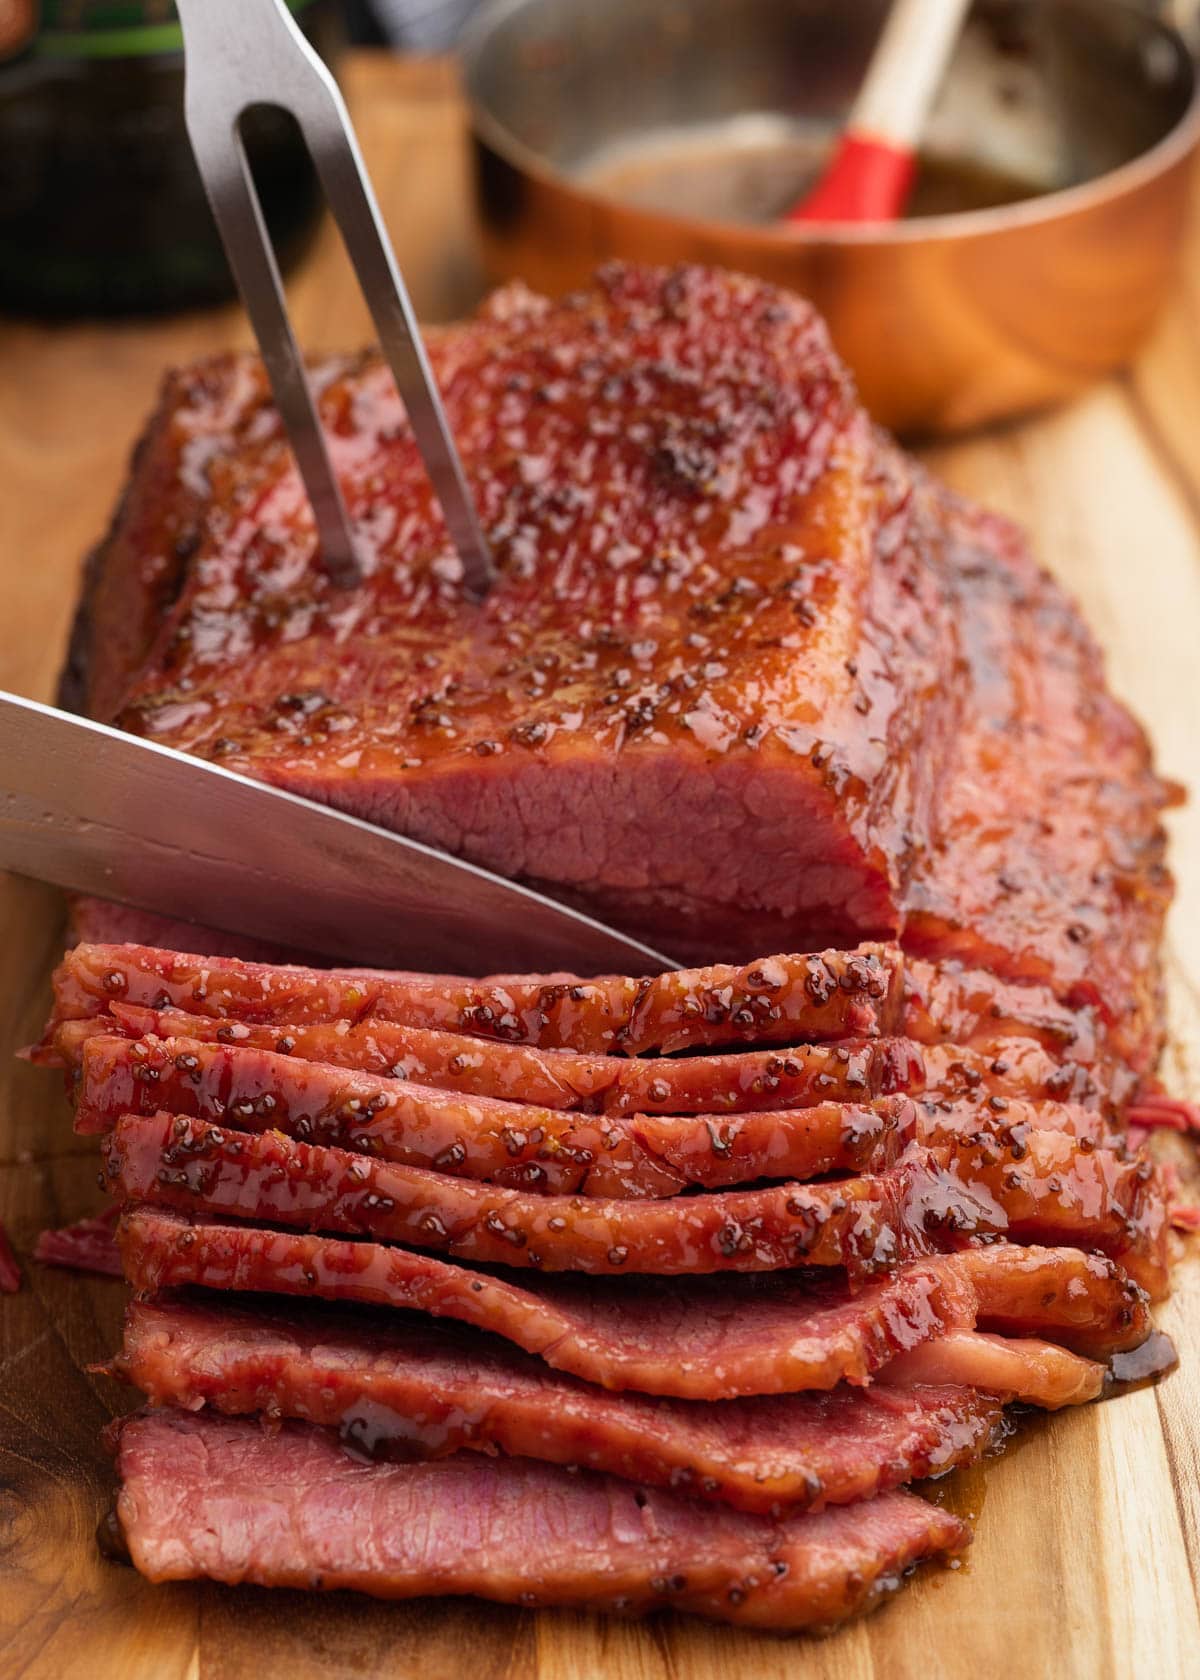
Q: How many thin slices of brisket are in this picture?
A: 7